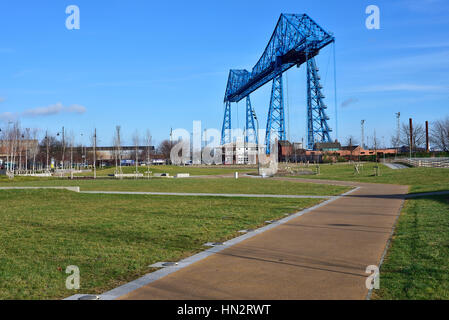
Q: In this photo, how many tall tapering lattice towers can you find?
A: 4